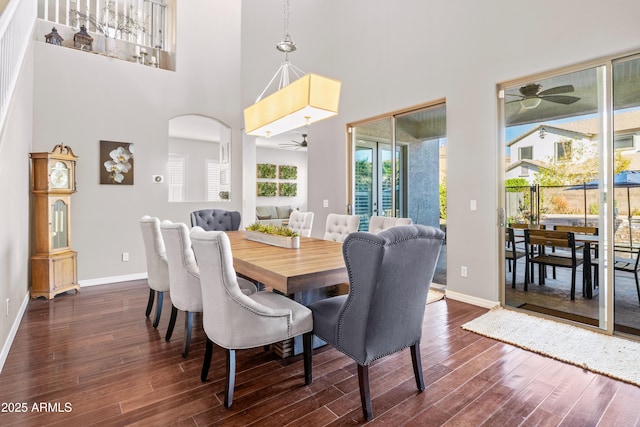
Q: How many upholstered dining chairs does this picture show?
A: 8